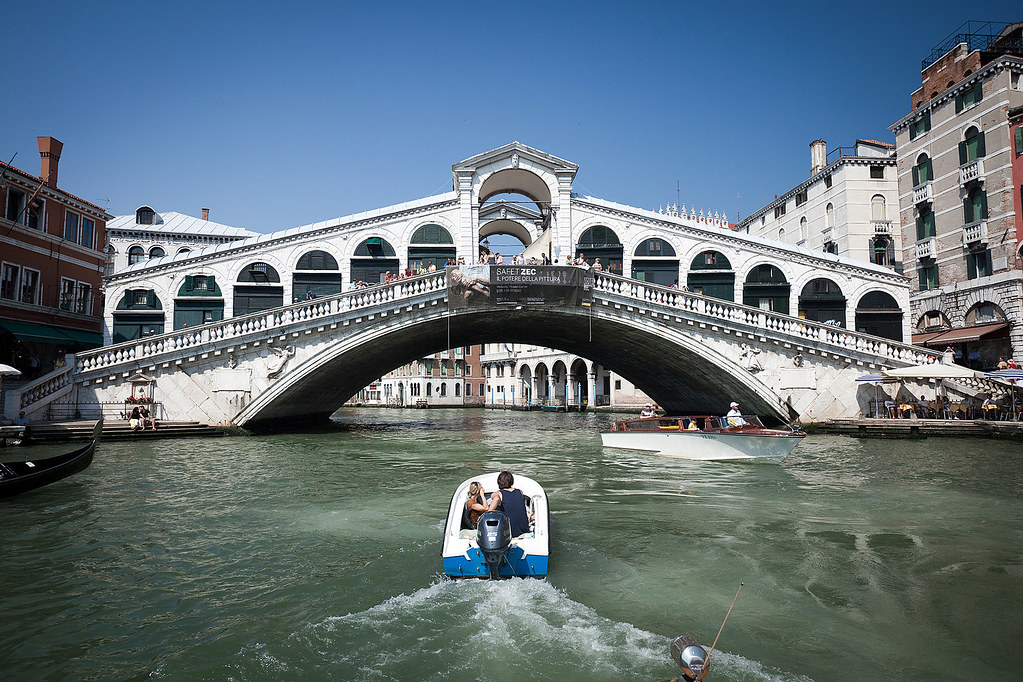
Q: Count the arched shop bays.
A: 12